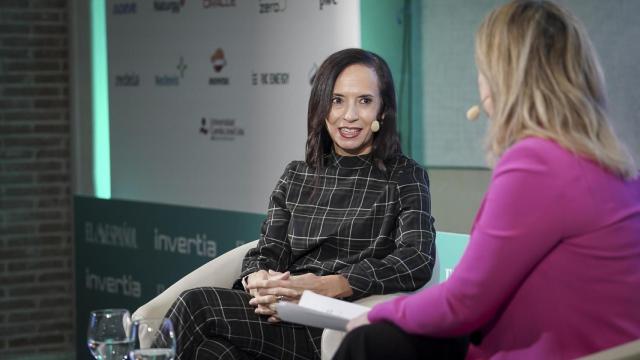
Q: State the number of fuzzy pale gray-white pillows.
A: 0